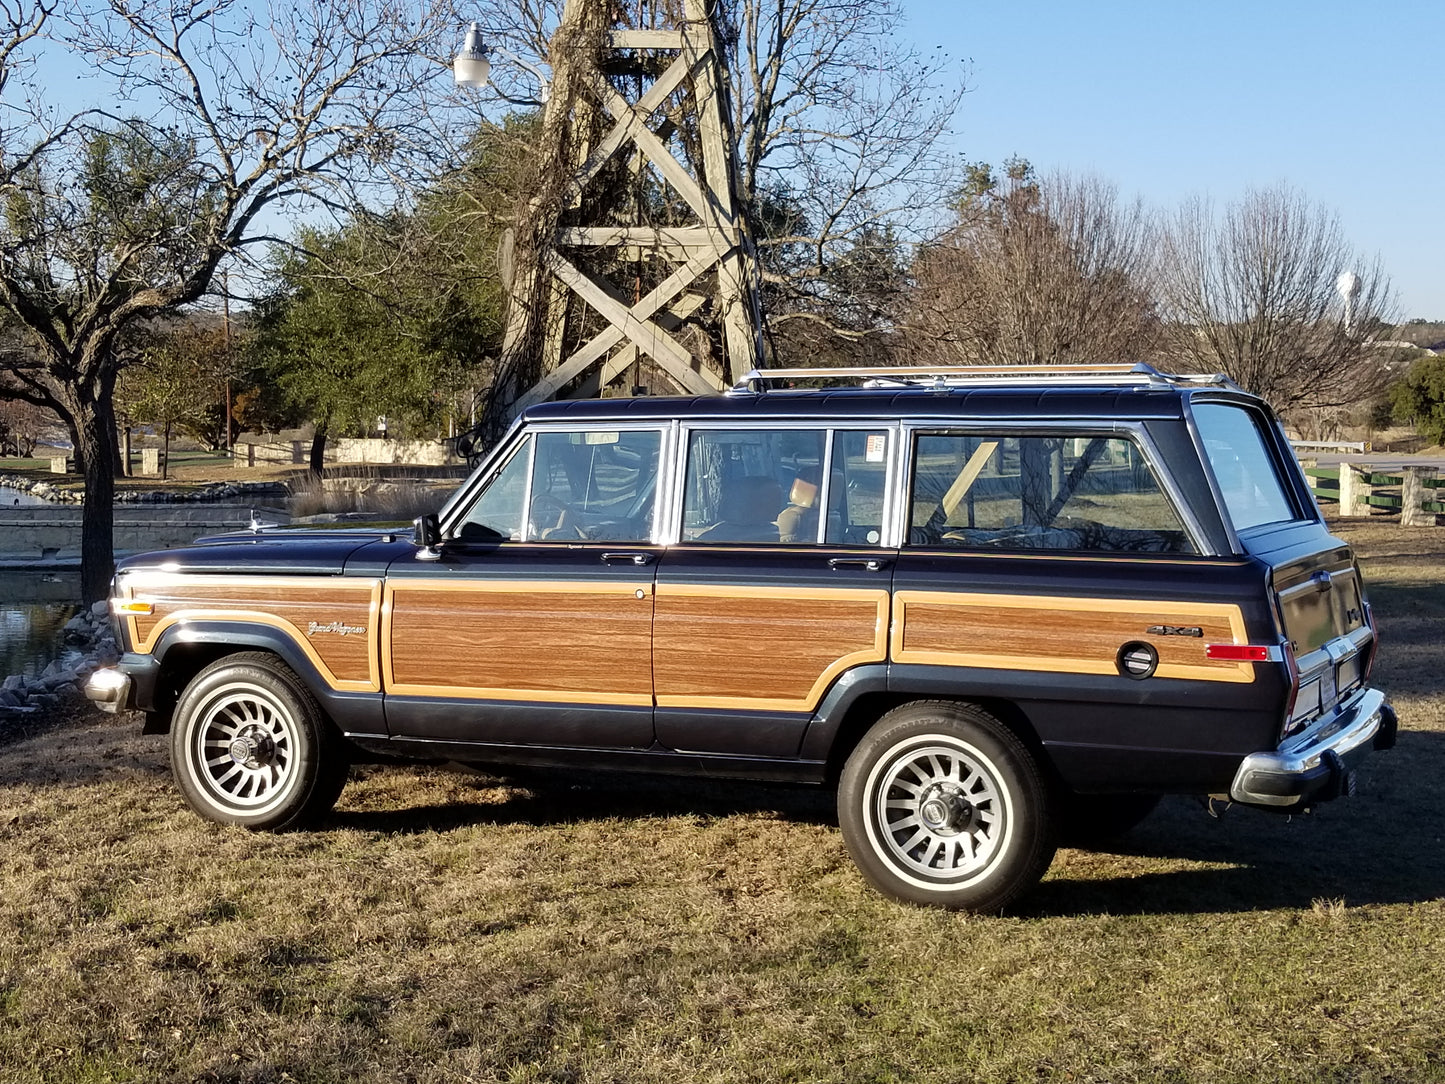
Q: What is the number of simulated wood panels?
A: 4